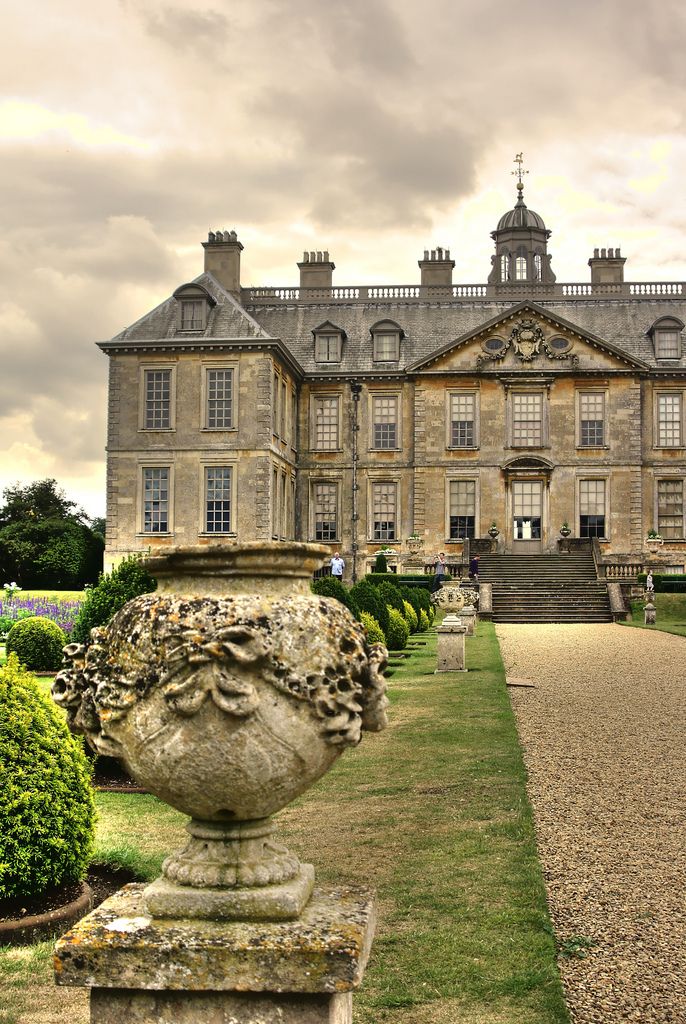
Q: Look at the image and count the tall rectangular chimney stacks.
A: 4